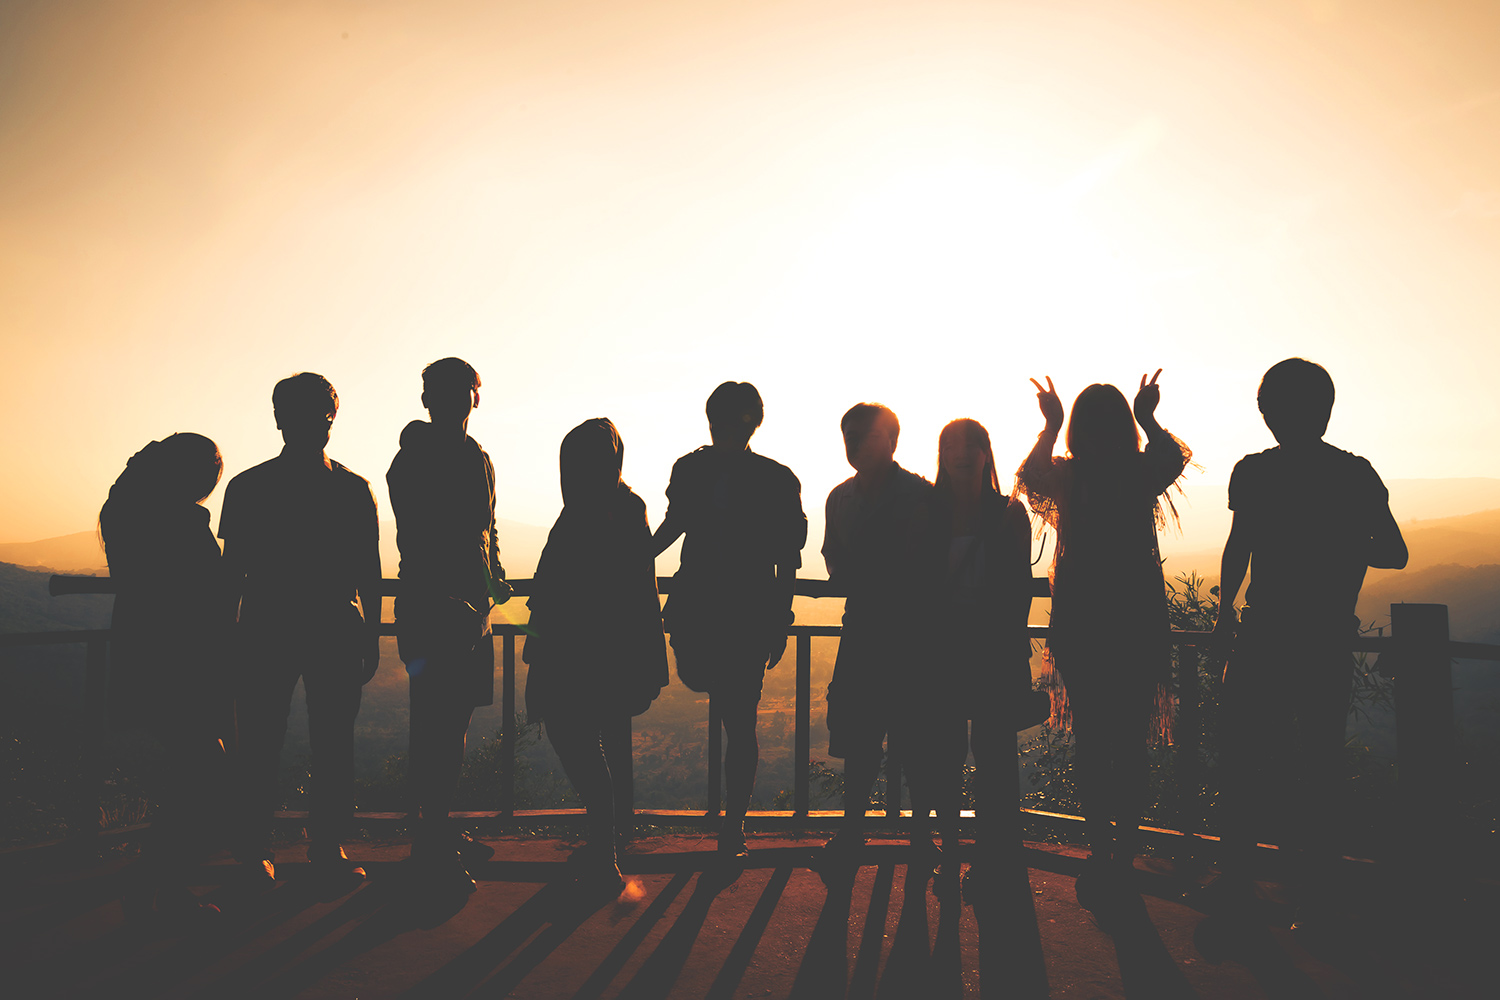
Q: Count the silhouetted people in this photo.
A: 9